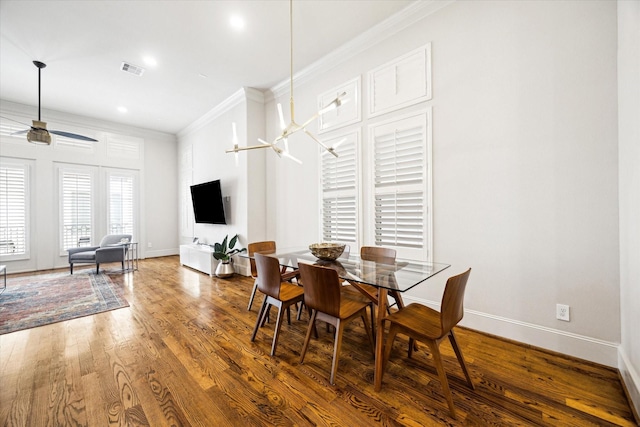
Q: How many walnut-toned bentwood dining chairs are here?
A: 6